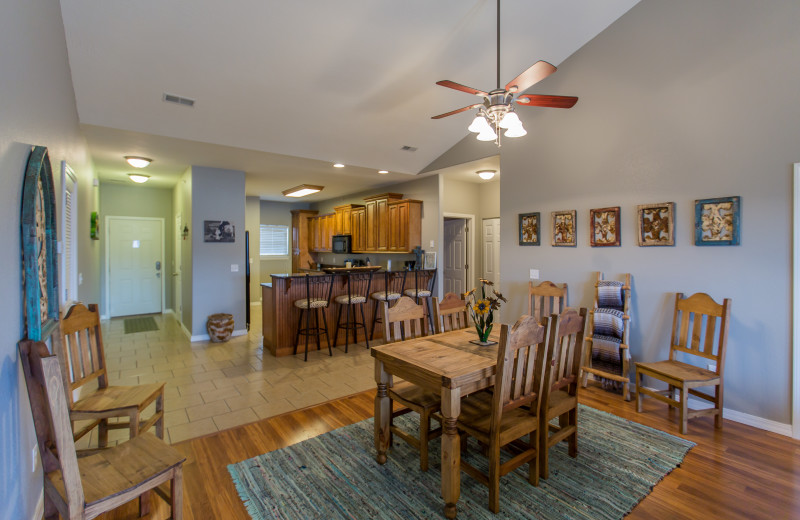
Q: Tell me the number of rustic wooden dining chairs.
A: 8